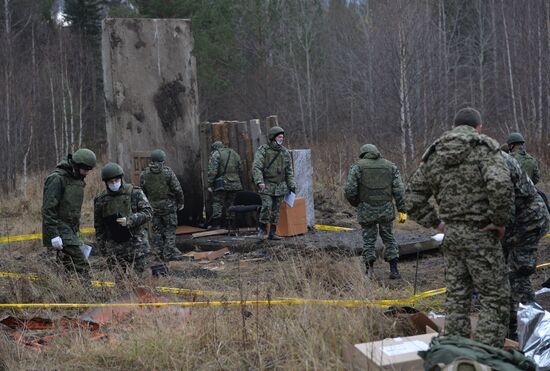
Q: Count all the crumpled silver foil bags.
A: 1